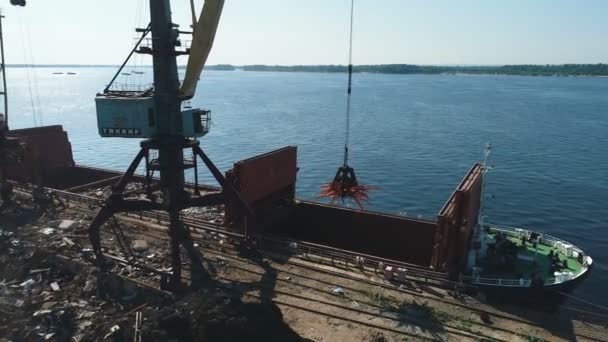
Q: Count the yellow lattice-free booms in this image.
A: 1